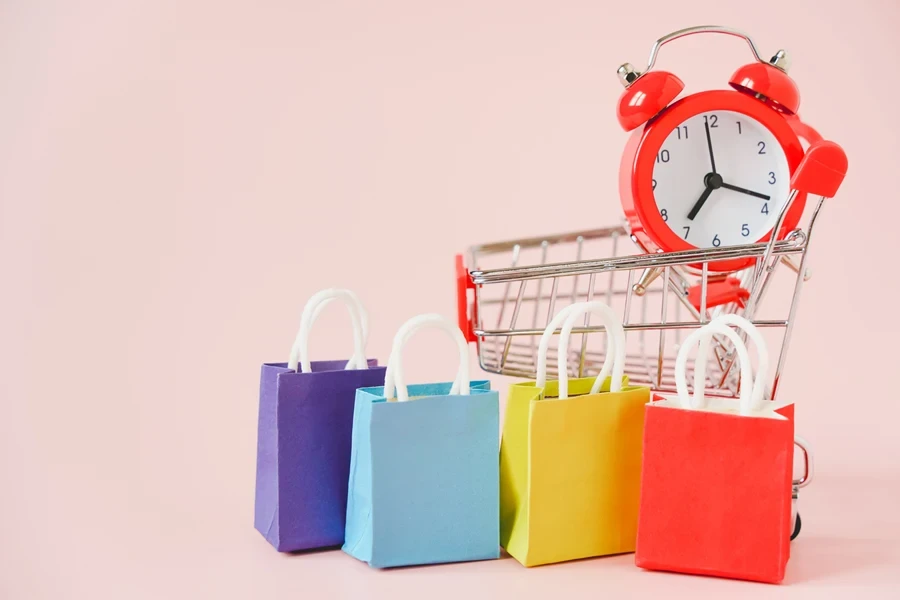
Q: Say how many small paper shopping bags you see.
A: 4